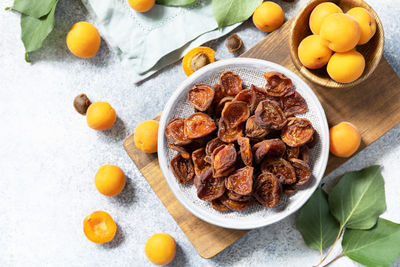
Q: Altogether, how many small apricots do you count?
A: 15